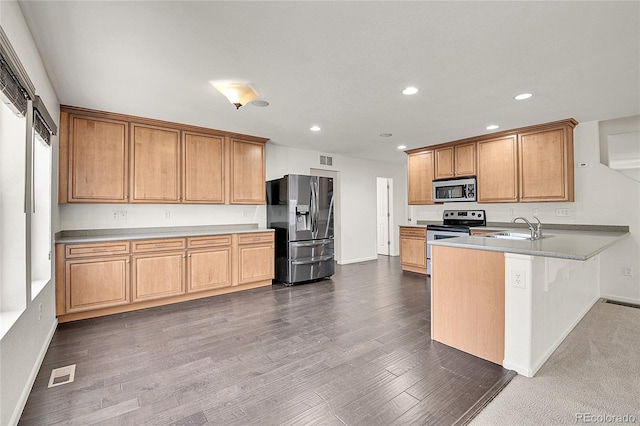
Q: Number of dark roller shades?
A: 2